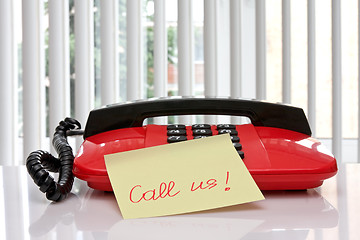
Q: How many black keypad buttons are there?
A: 11